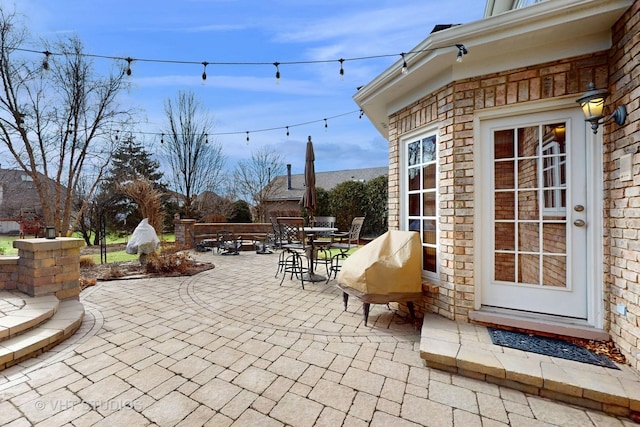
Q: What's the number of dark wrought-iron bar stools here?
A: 4